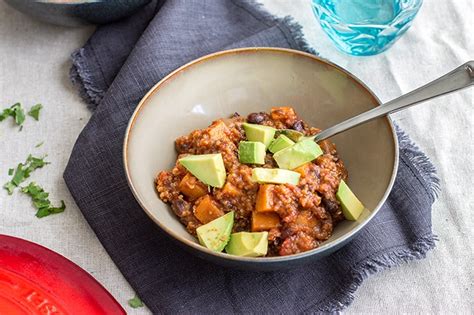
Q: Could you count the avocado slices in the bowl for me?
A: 9